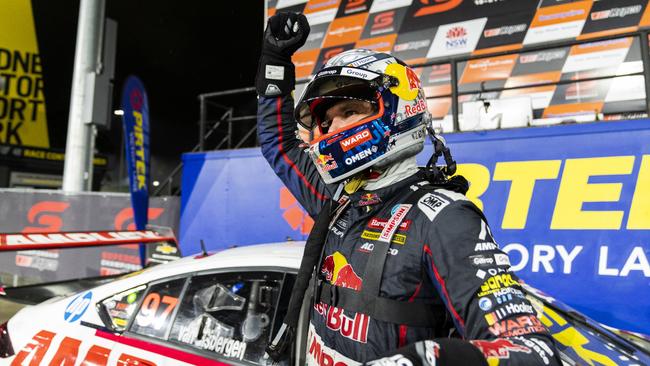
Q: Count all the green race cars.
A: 0